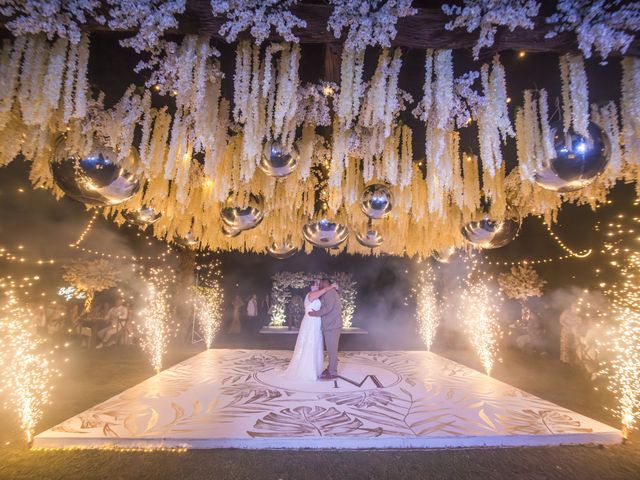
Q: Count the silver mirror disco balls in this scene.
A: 13